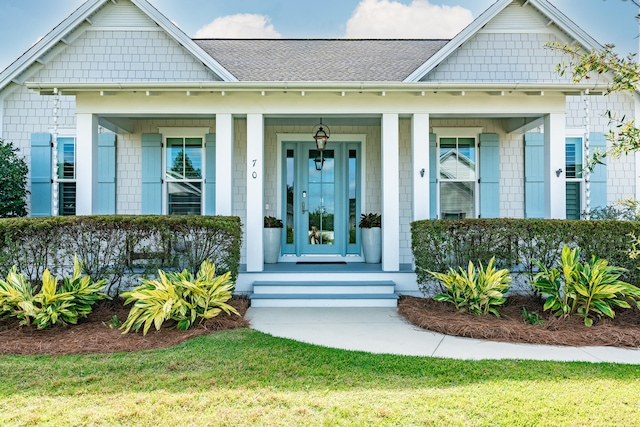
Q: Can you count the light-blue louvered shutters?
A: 8